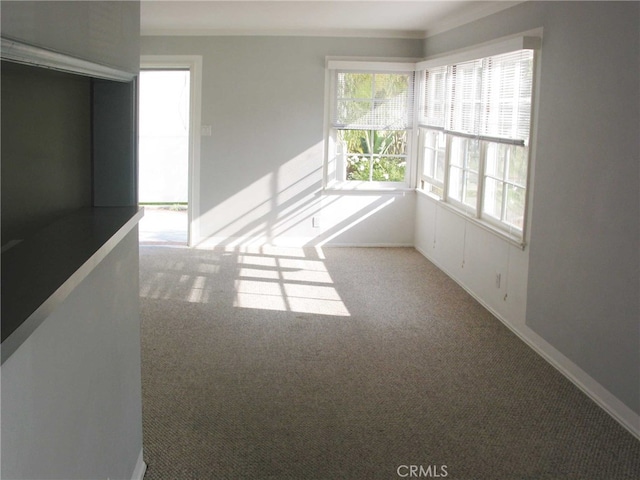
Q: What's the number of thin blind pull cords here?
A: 3